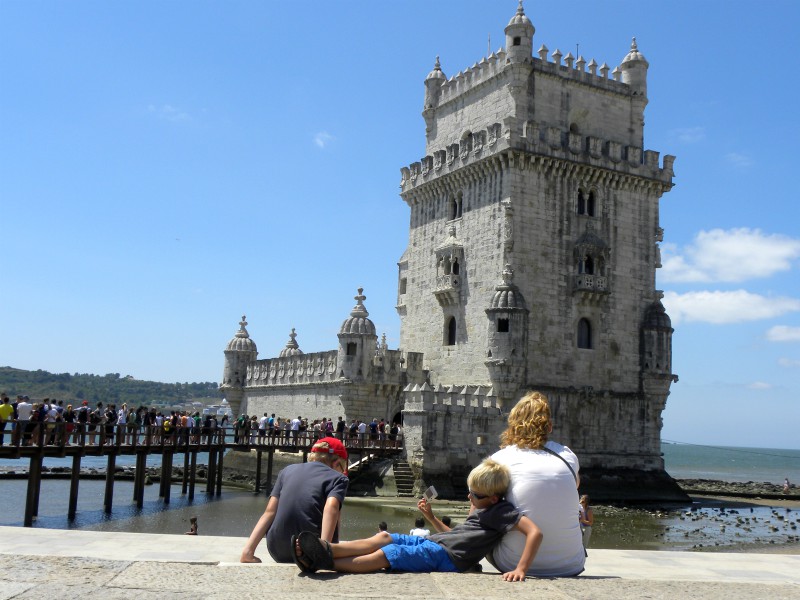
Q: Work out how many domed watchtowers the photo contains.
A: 8